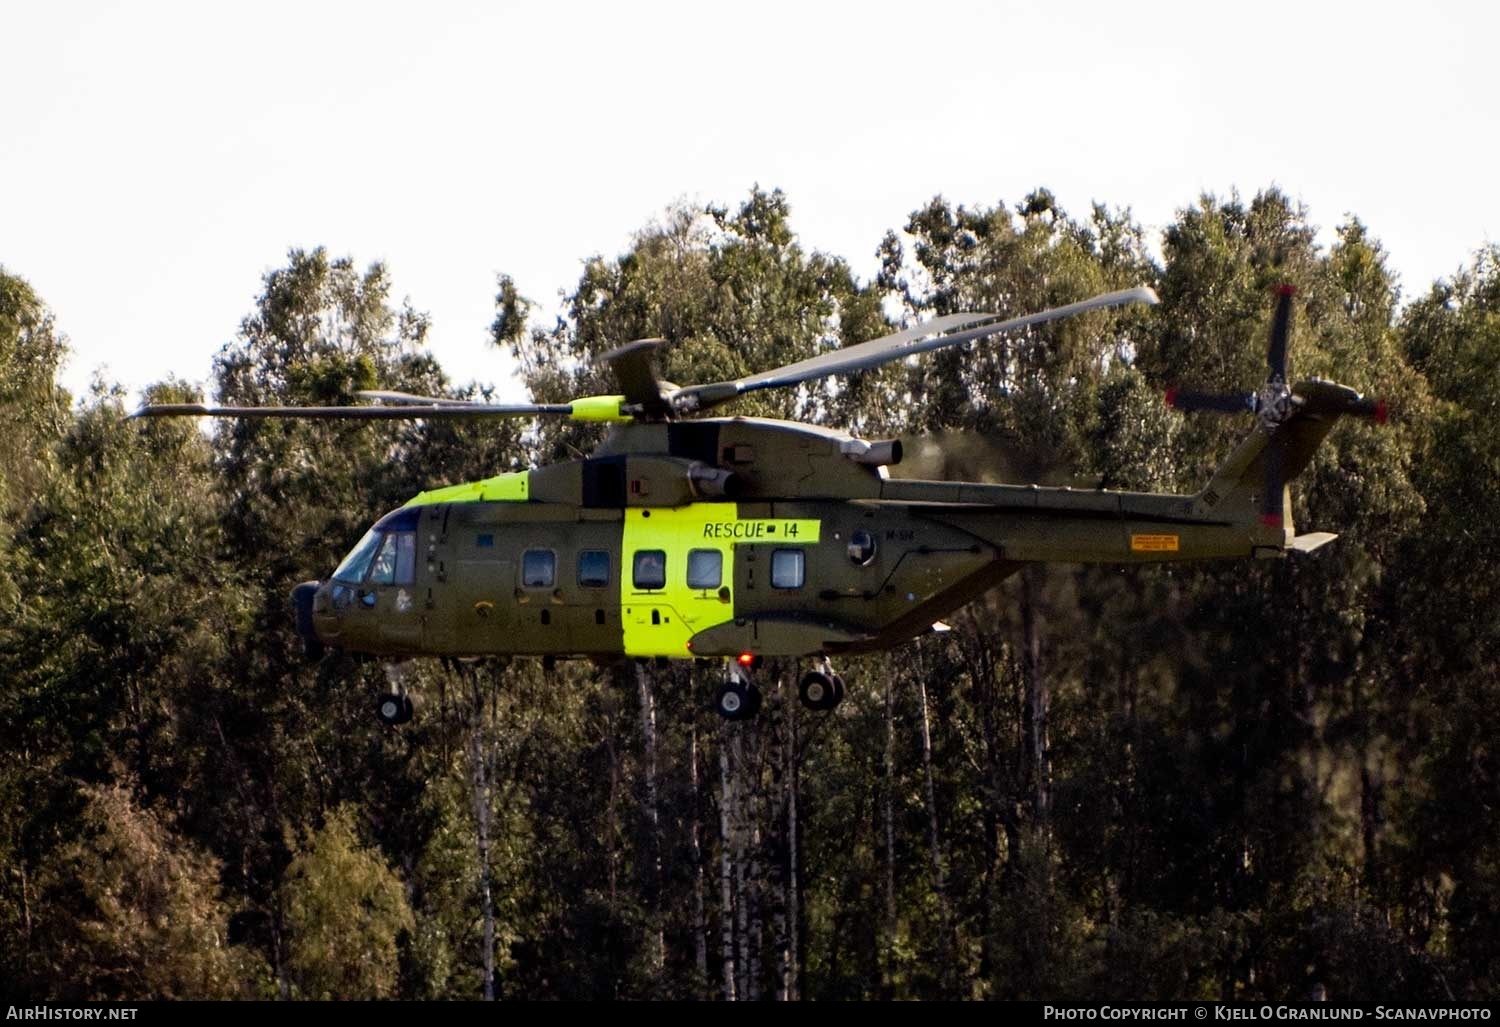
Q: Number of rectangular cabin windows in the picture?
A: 5